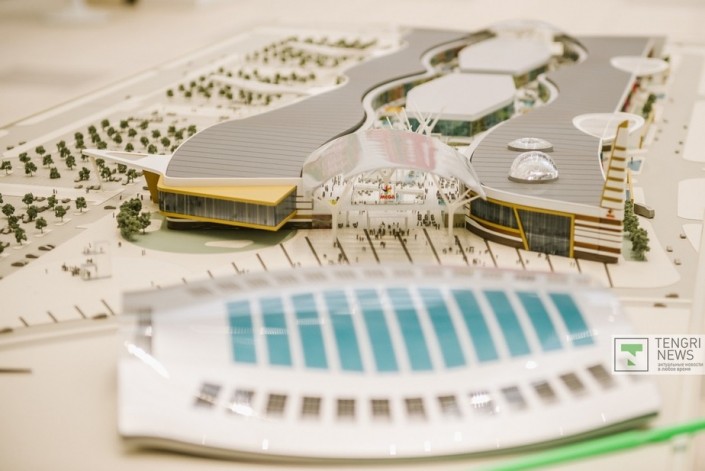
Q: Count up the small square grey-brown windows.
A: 13